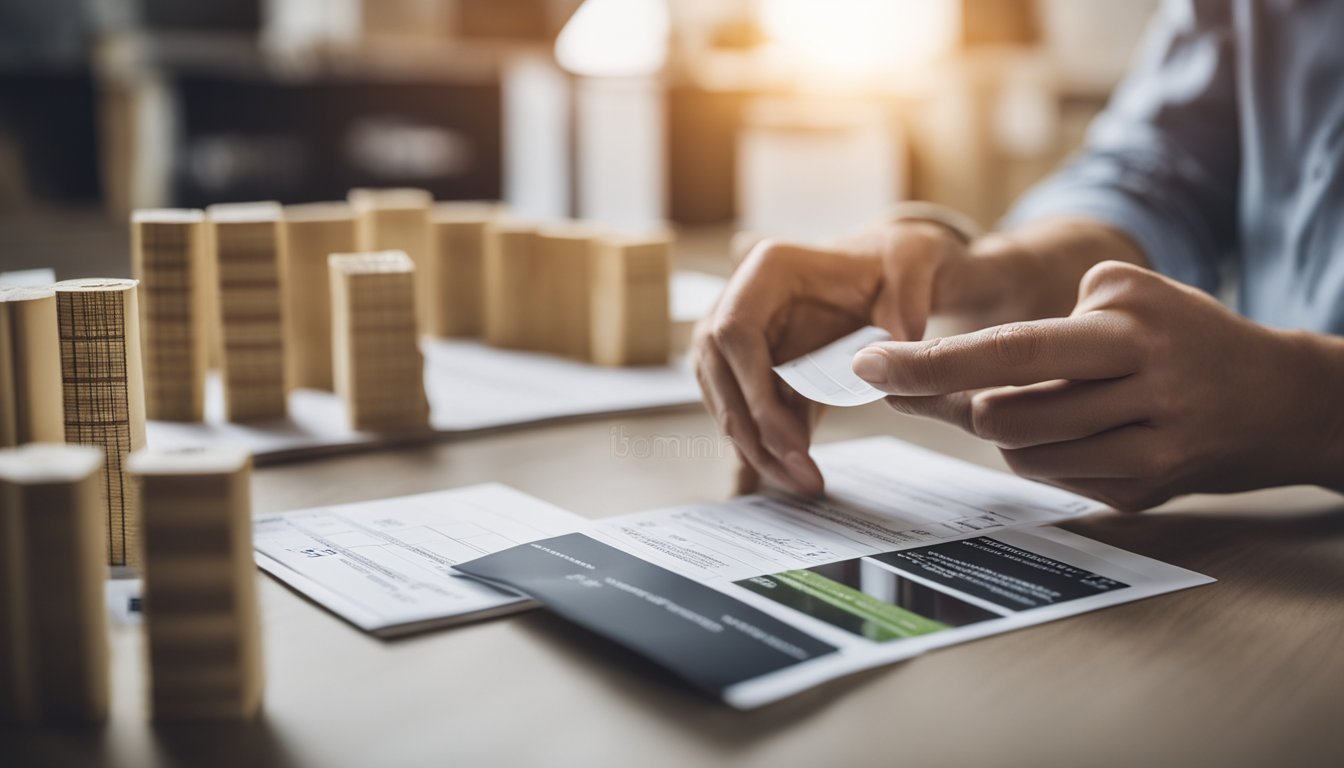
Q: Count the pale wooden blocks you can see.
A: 13